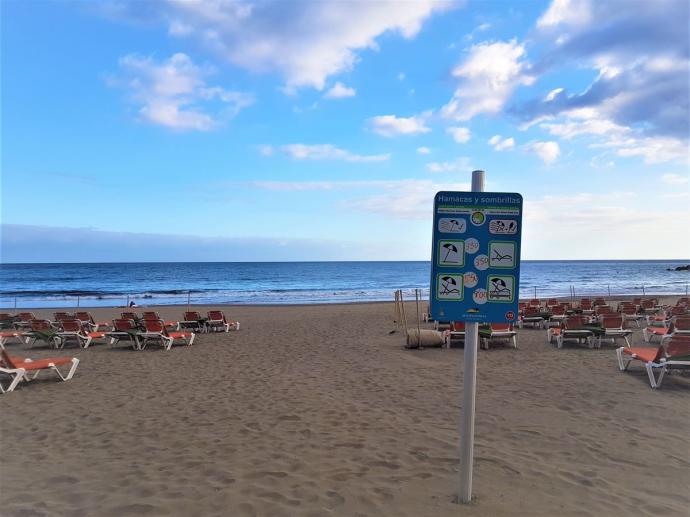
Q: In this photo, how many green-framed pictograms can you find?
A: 4